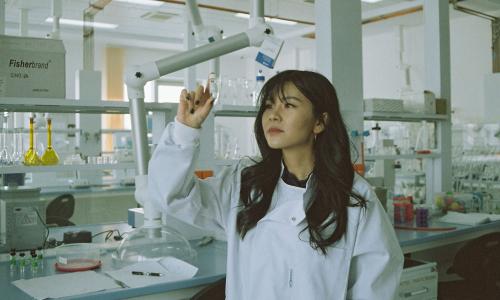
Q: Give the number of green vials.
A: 4